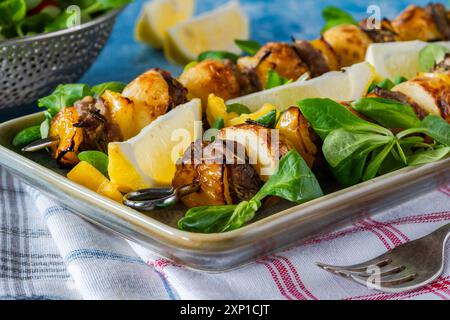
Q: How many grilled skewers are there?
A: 2